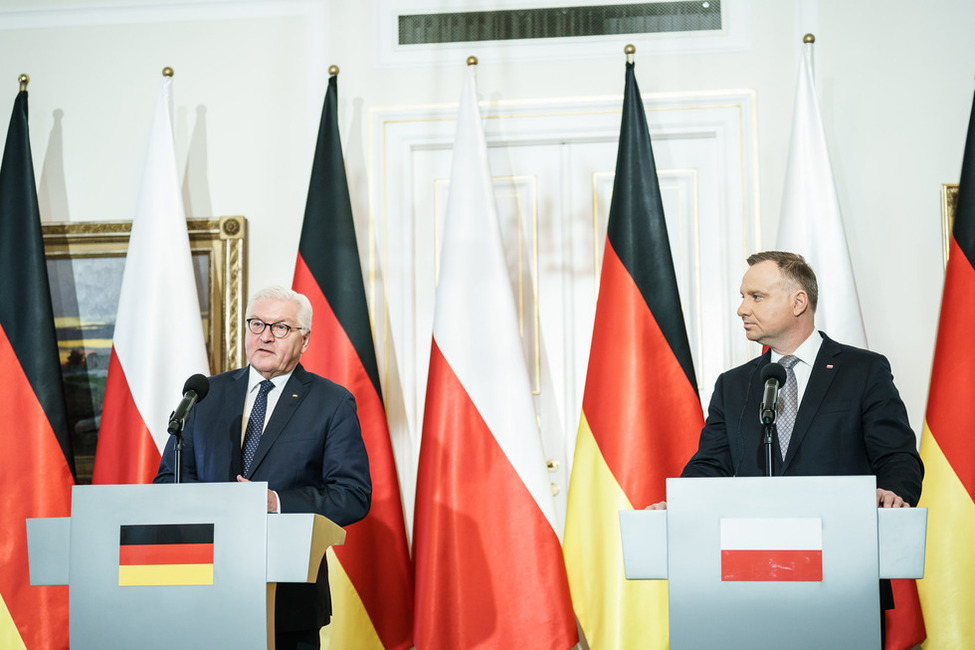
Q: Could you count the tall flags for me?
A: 7